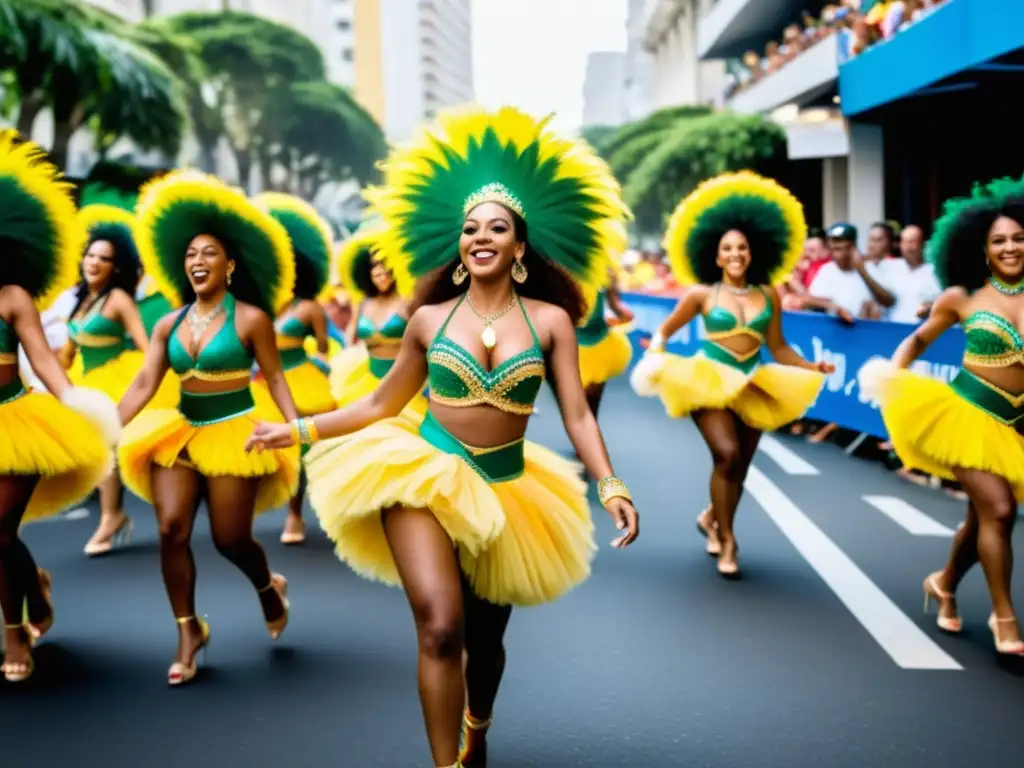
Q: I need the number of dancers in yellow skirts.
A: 9